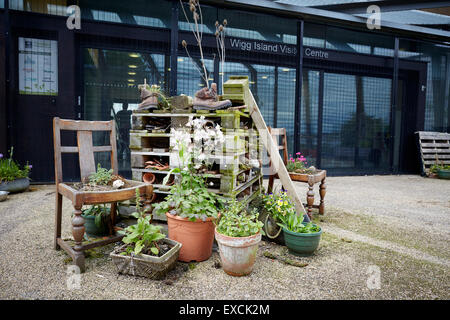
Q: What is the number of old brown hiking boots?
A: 2